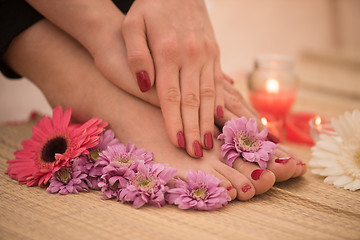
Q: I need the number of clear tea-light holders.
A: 1